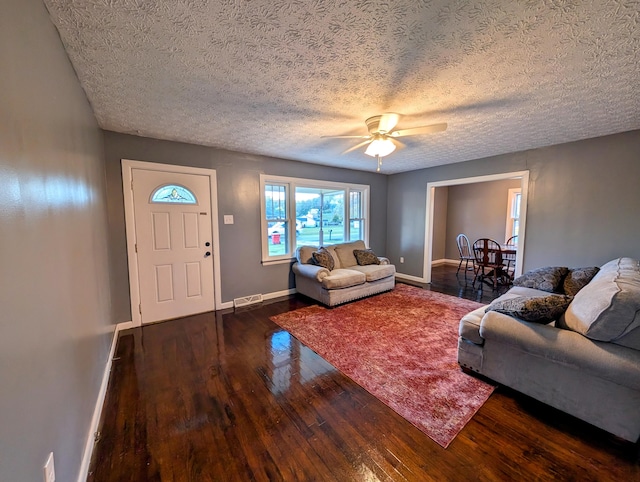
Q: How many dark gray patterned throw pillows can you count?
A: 5